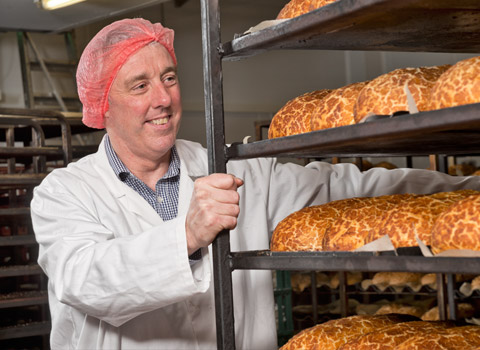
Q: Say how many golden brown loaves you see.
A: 12